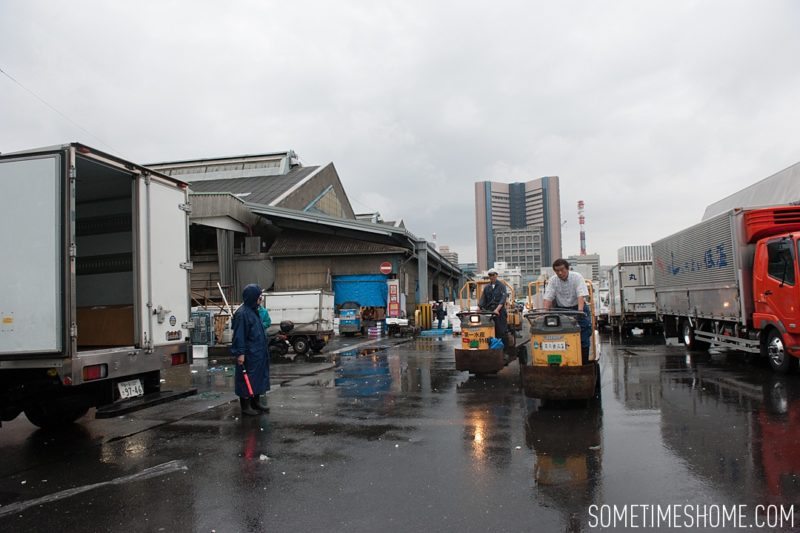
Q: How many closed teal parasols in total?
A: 0